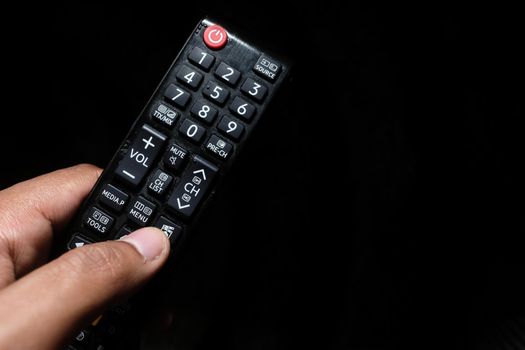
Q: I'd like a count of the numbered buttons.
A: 10